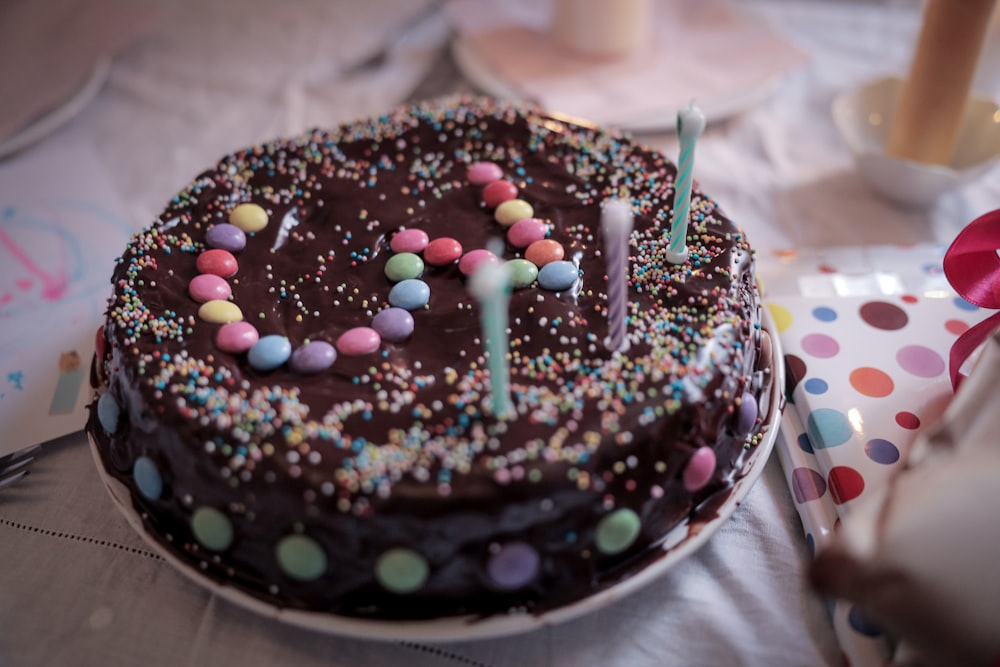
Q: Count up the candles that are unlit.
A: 3